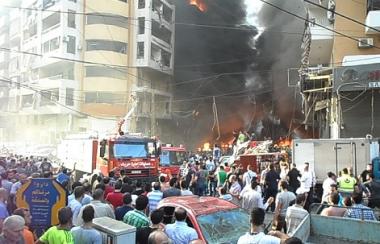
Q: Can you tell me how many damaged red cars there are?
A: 1